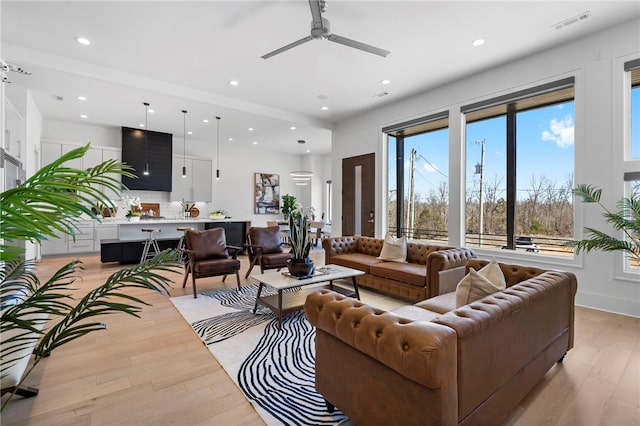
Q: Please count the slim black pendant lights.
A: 3